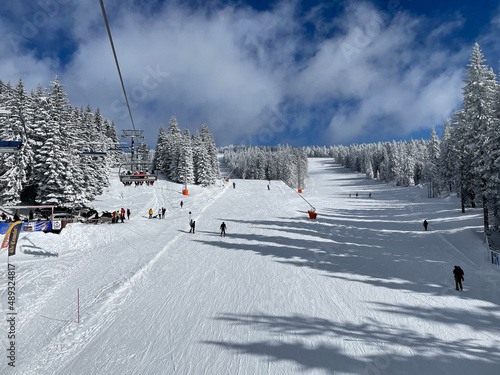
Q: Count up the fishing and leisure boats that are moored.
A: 0